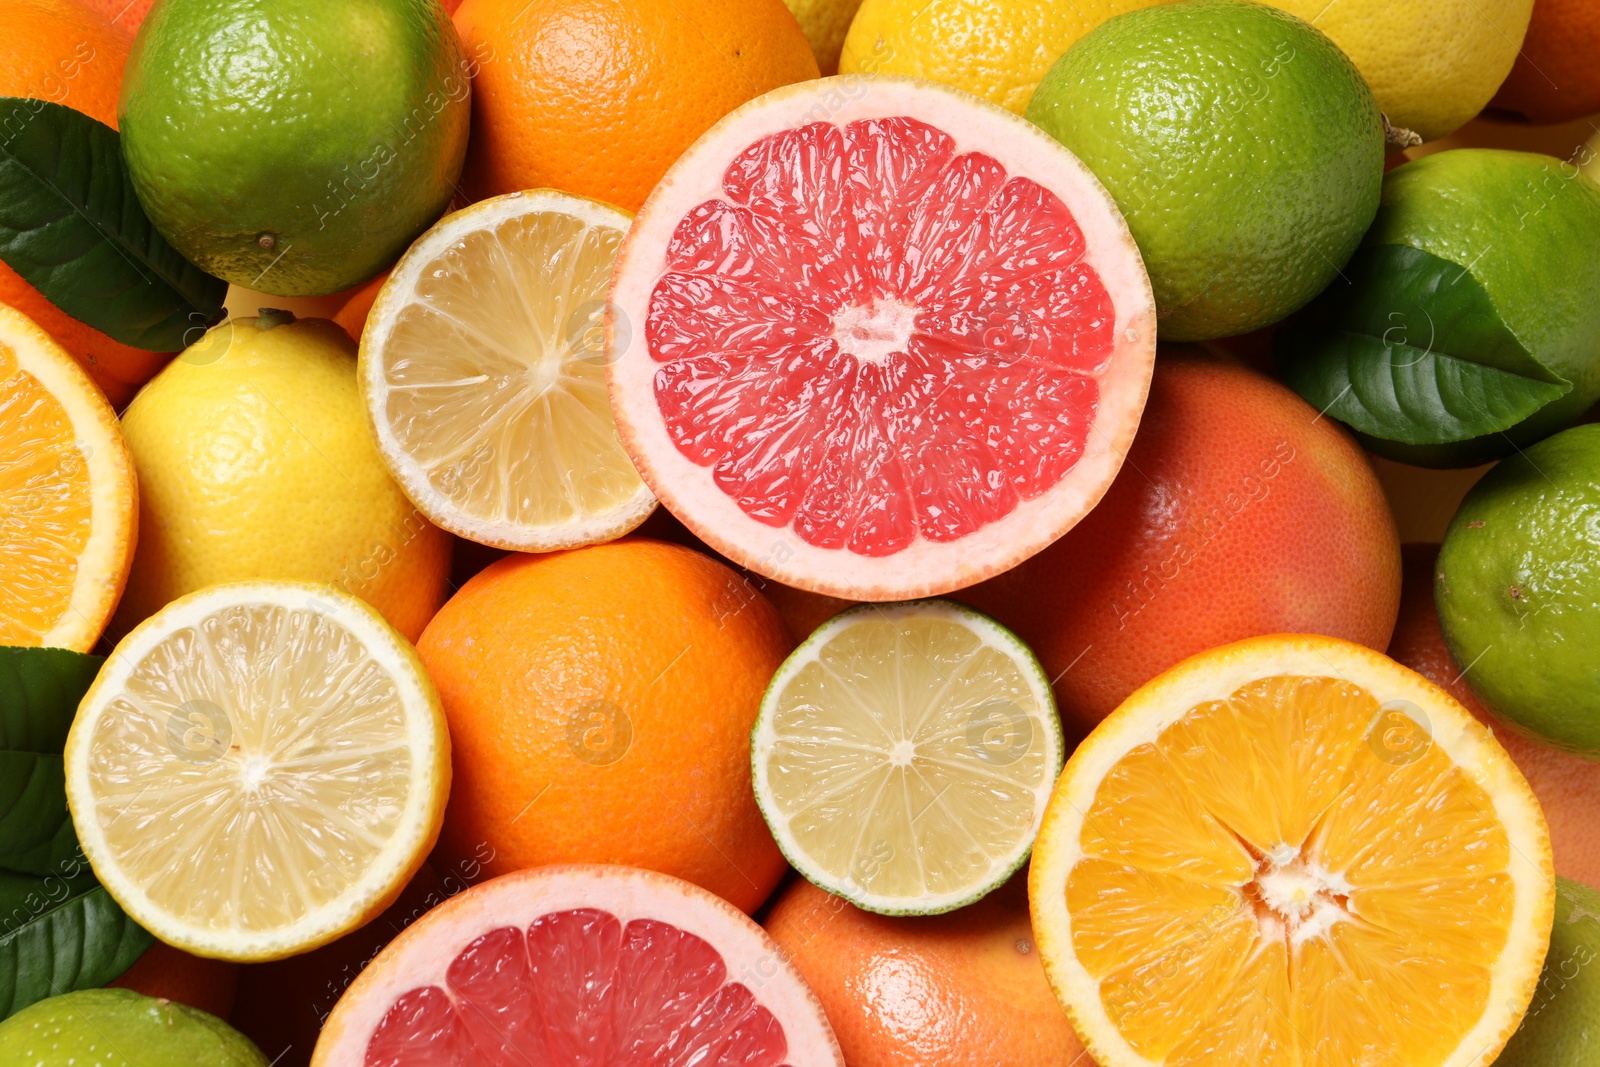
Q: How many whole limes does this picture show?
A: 6